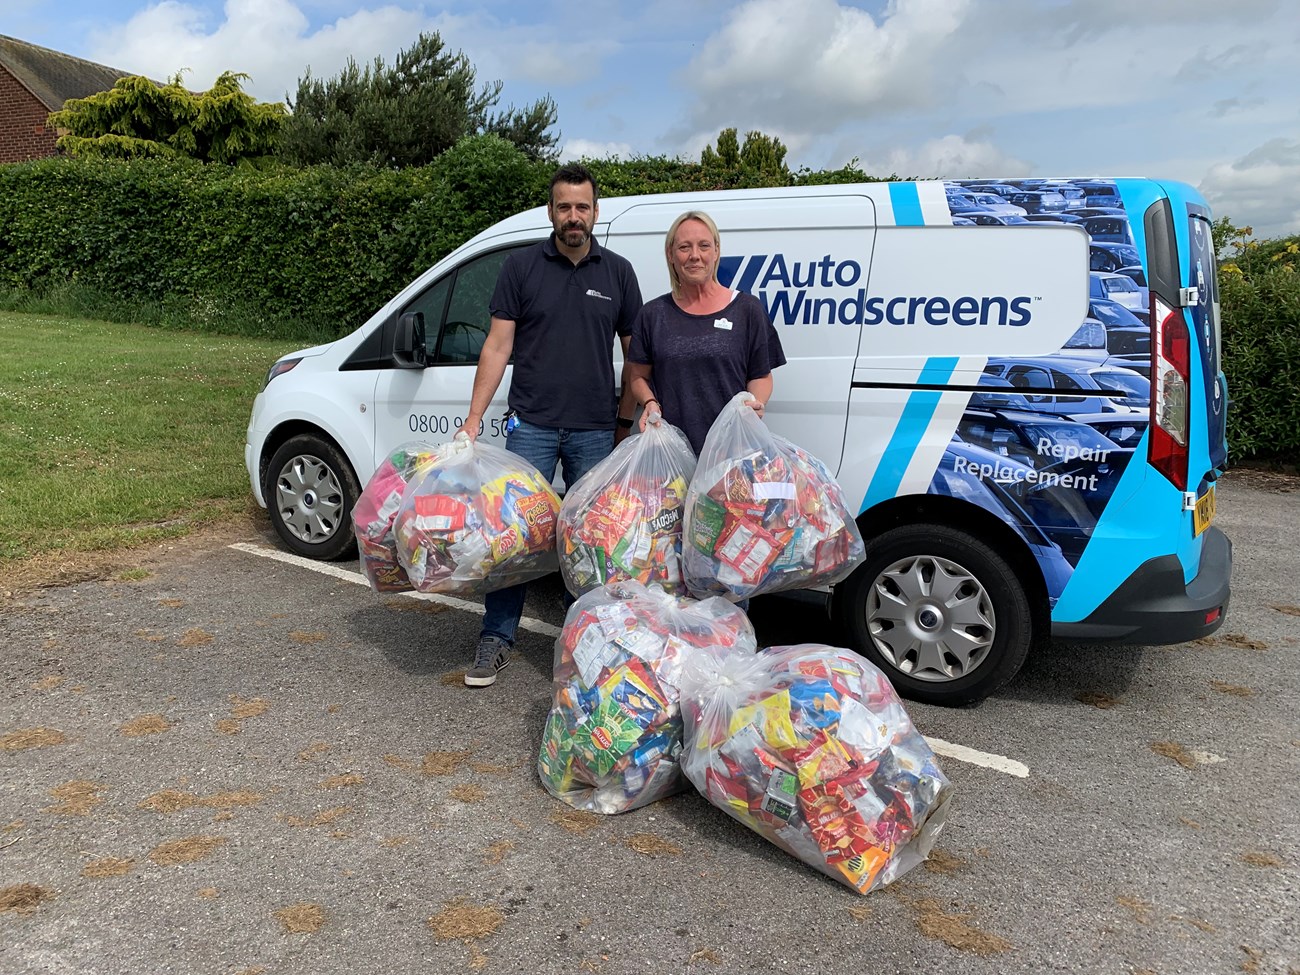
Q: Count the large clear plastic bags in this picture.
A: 6